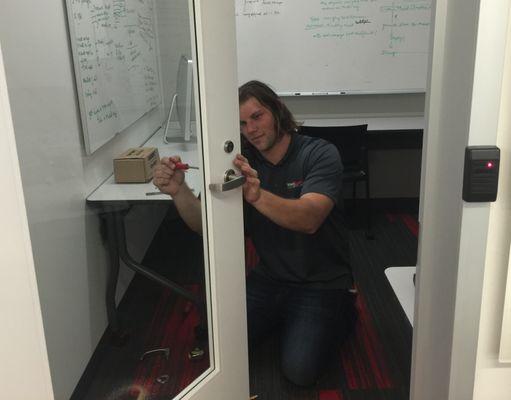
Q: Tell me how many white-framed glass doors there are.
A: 1